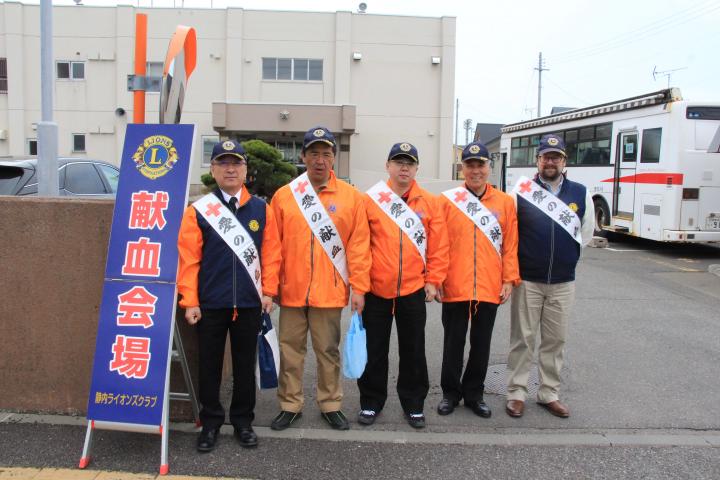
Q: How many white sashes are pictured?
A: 5